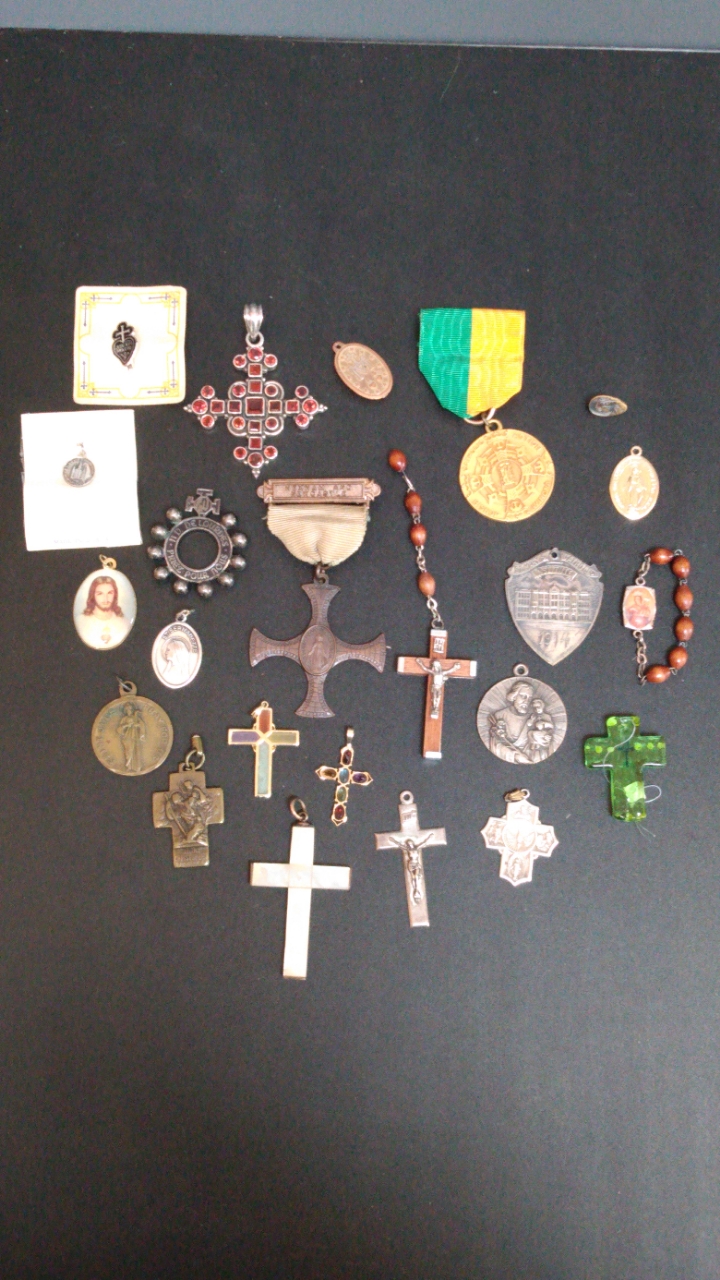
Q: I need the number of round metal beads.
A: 10